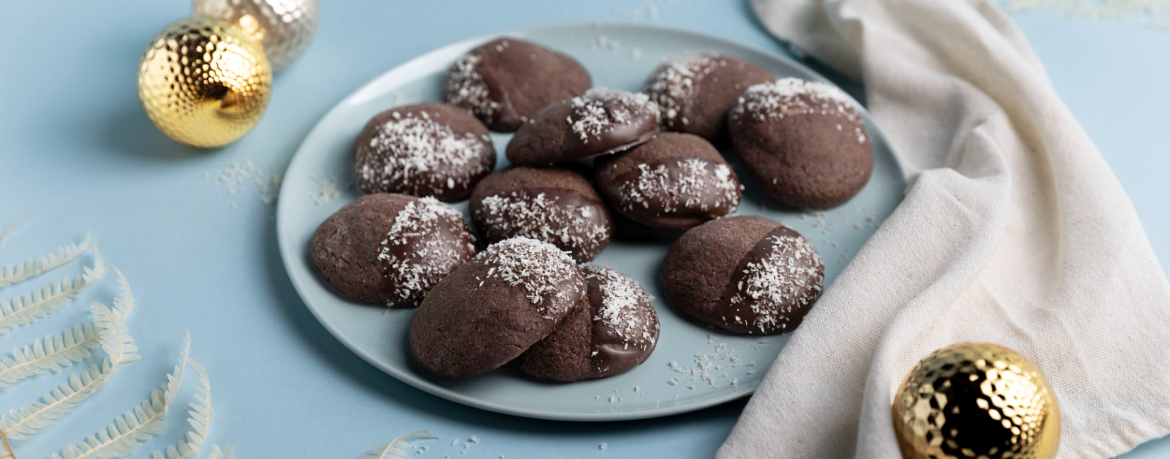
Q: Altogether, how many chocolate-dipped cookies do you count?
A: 11